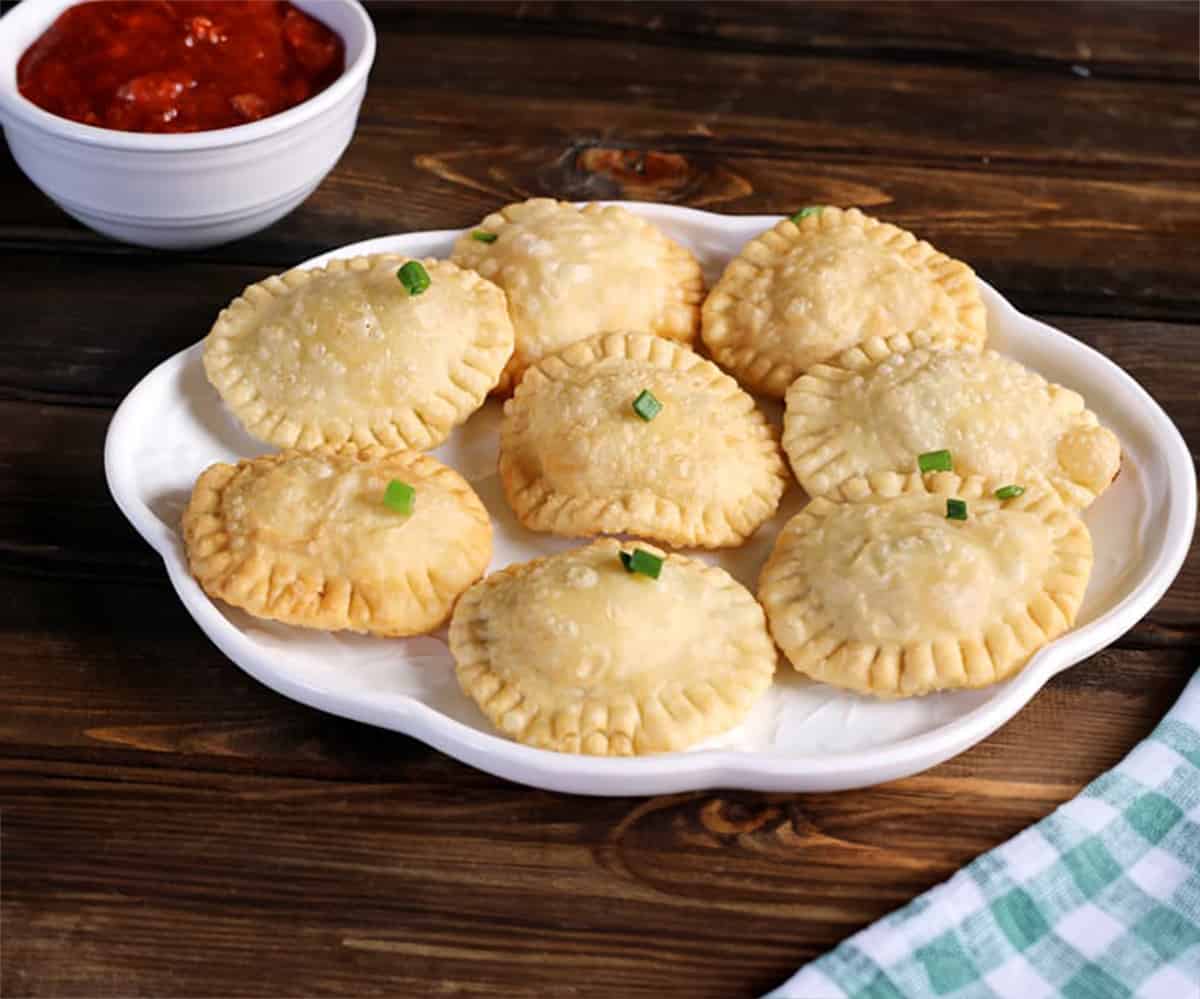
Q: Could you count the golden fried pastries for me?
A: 8